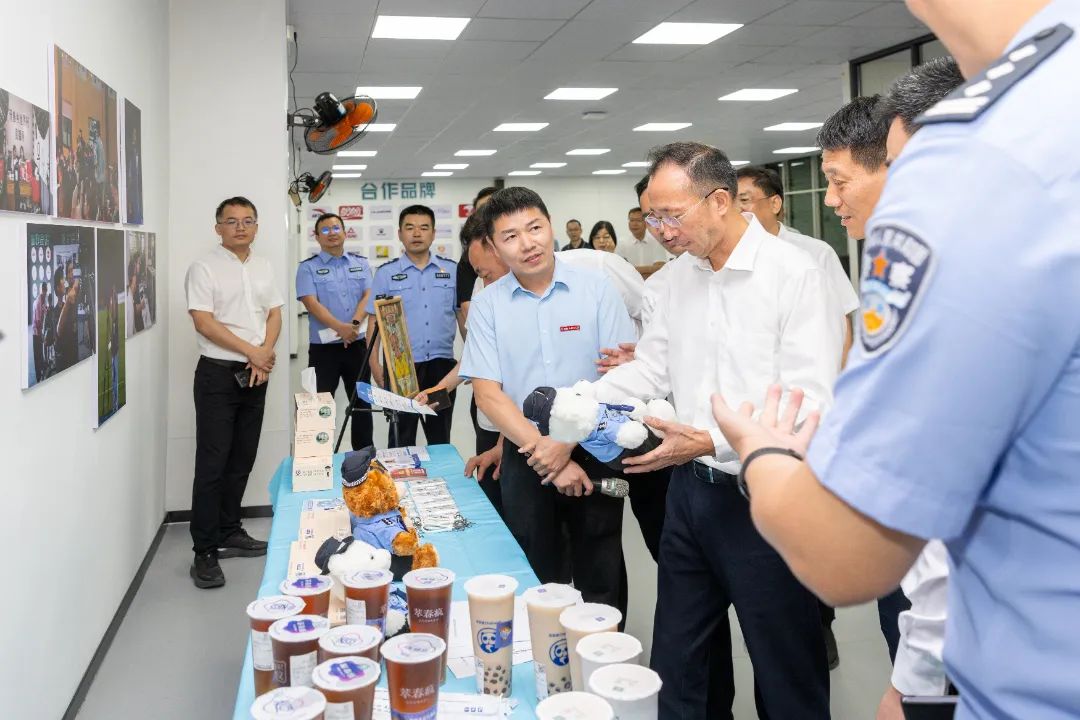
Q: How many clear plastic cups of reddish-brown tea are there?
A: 9